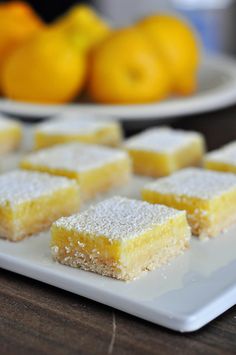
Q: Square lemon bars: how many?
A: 8